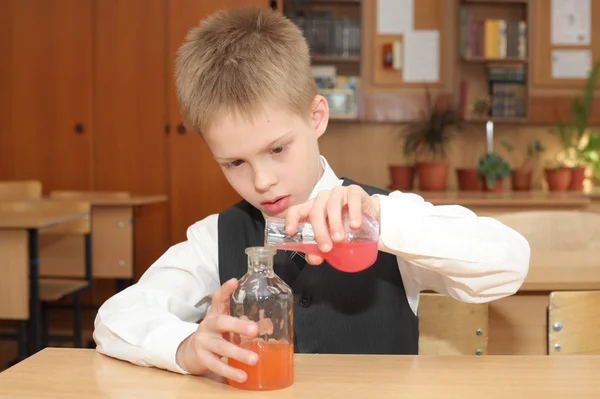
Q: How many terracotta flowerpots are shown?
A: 7